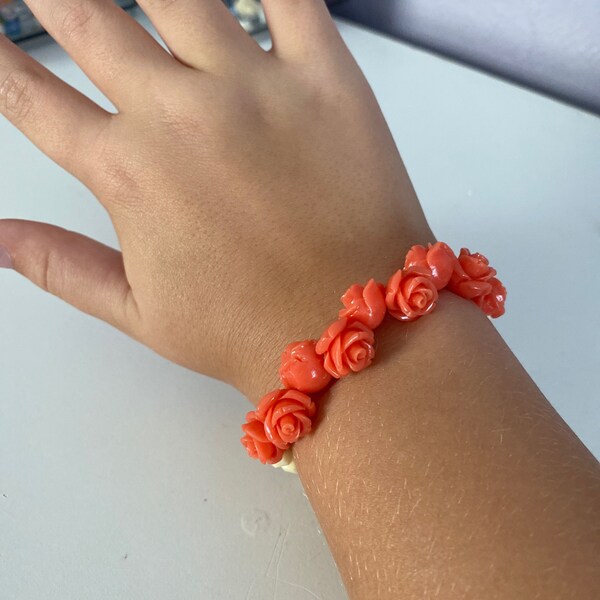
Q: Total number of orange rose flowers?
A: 9